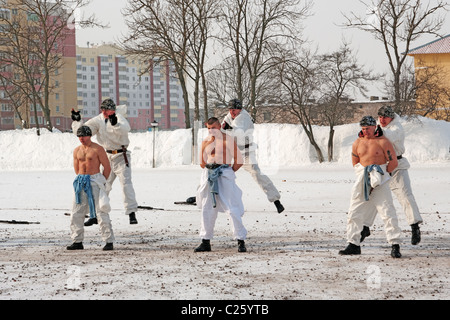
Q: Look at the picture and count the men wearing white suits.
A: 3